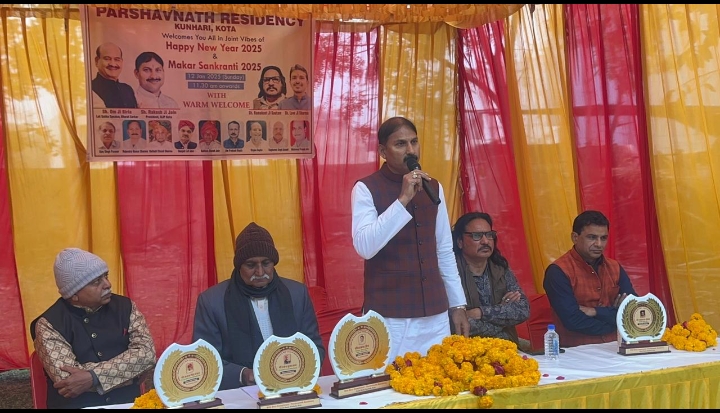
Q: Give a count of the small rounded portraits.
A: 9